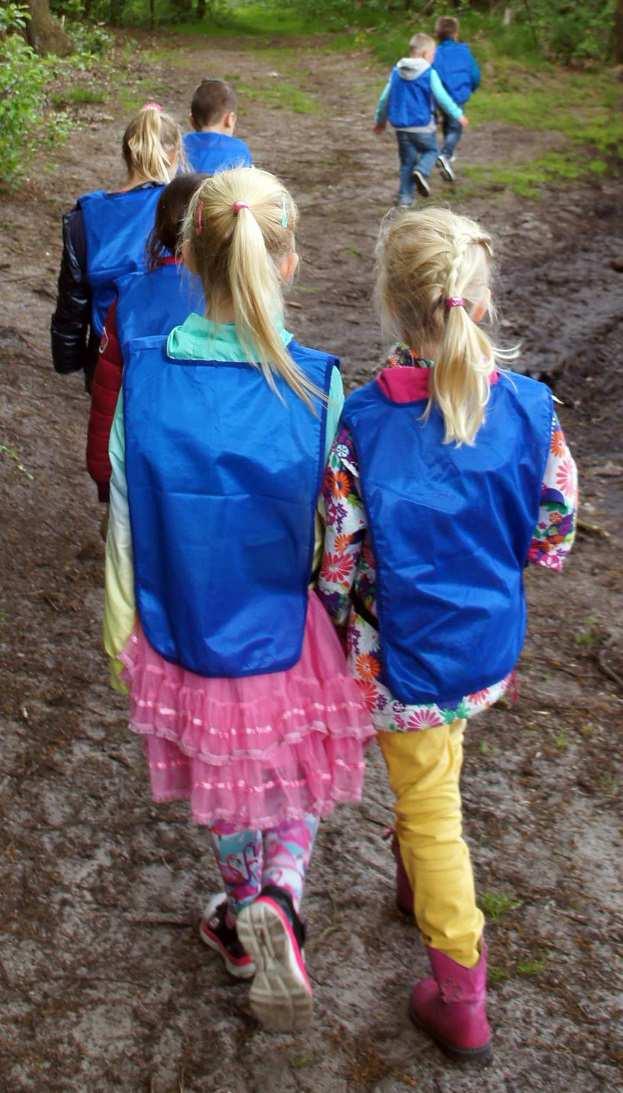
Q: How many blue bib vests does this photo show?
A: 7